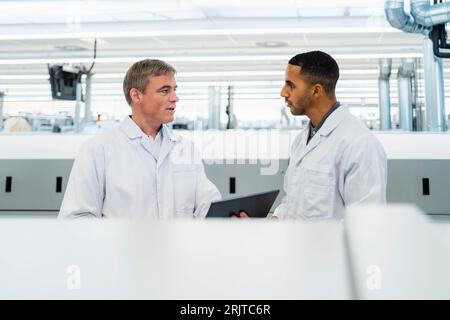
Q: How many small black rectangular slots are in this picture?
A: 4